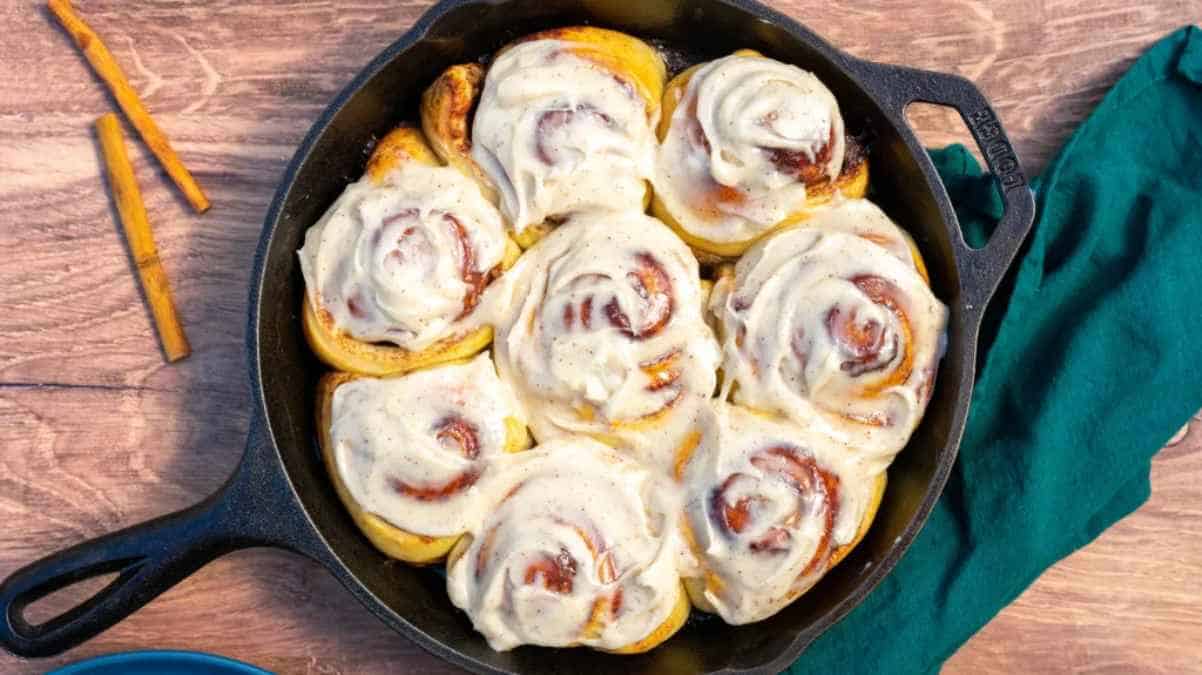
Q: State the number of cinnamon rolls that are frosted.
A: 8